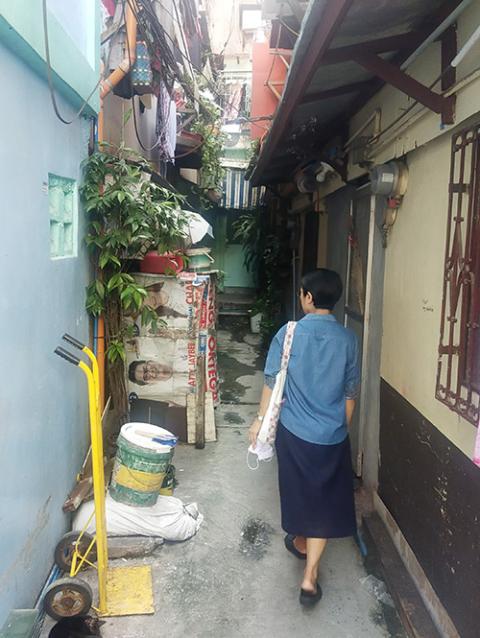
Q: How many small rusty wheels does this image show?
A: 2